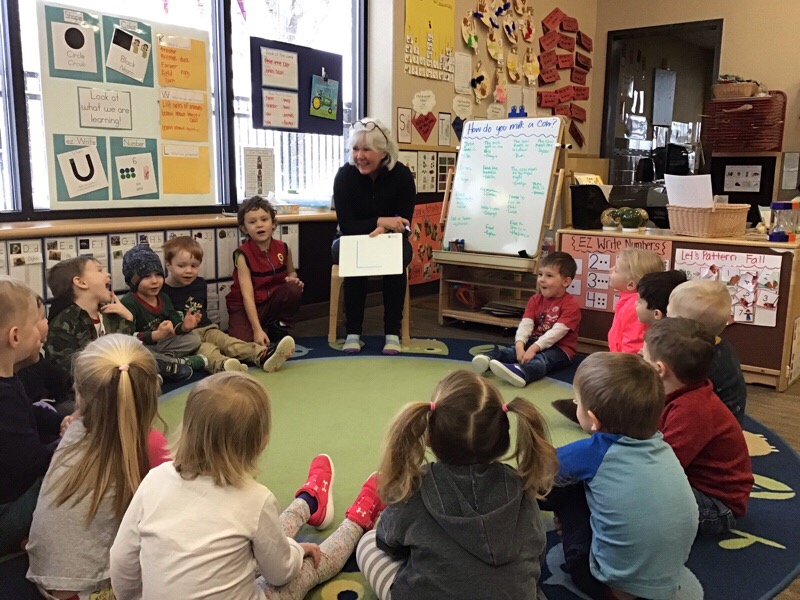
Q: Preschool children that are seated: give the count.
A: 15